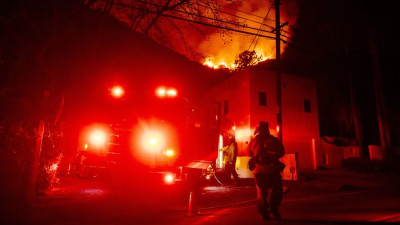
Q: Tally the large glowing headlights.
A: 2